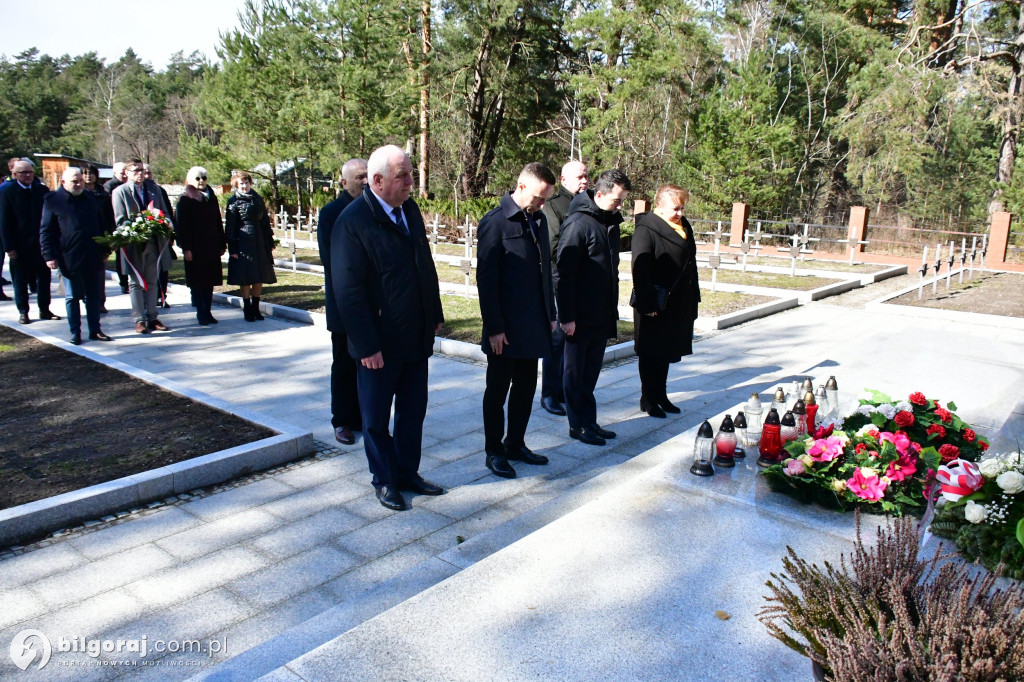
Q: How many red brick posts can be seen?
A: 4